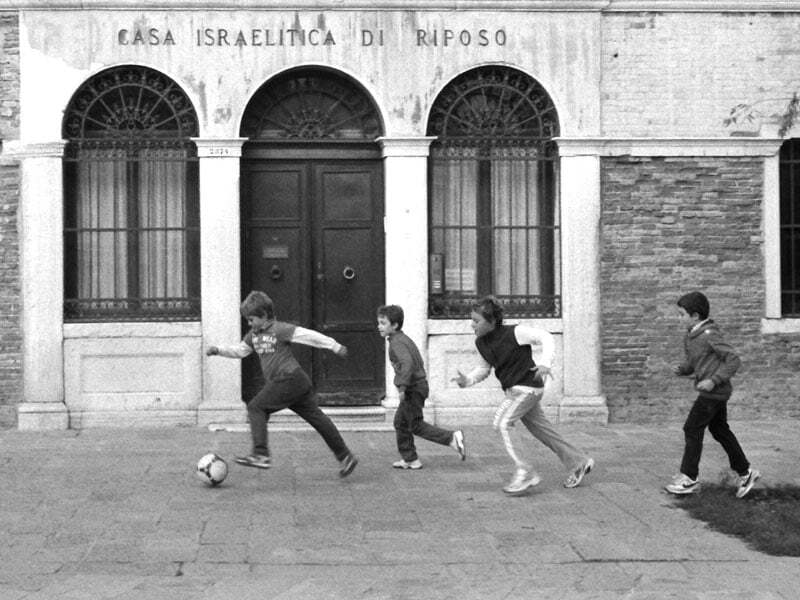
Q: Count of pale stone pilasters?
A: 4